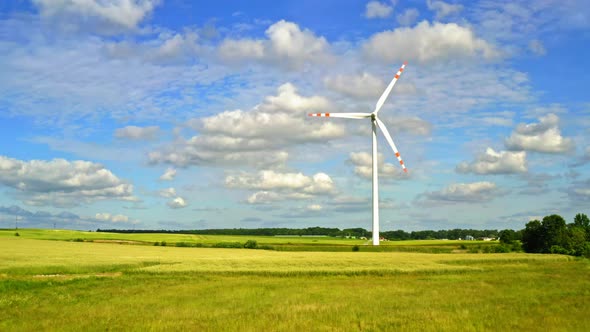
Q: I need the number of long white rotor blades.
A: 3